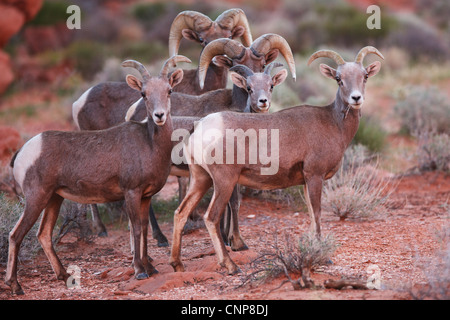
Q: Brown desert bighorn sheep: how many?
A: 5